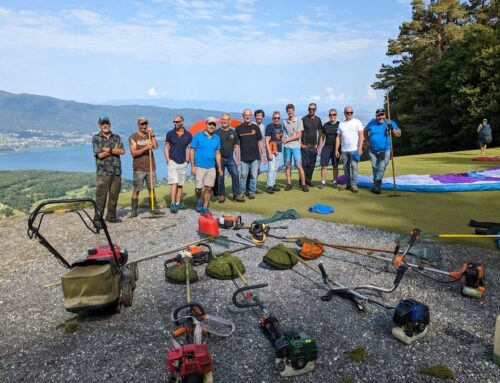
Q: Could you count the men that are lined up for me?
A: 13